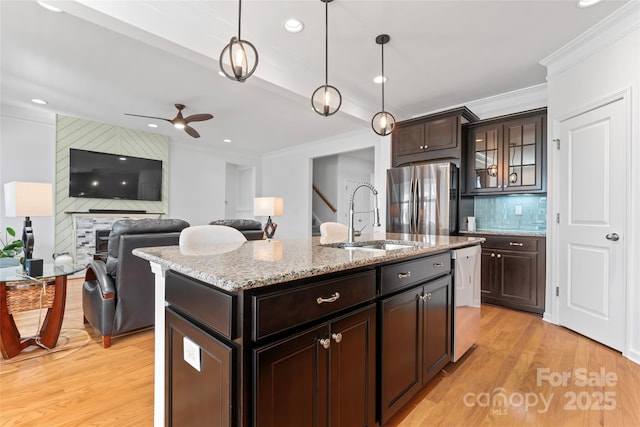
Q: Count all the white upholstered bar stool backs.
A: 2